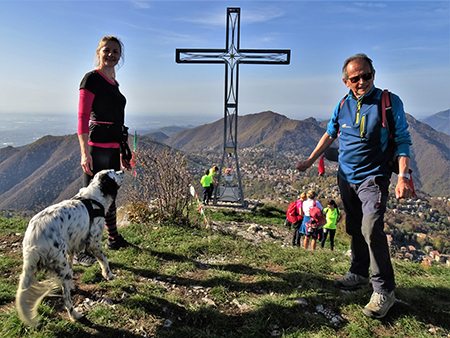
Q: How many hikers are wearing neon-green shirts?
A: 3